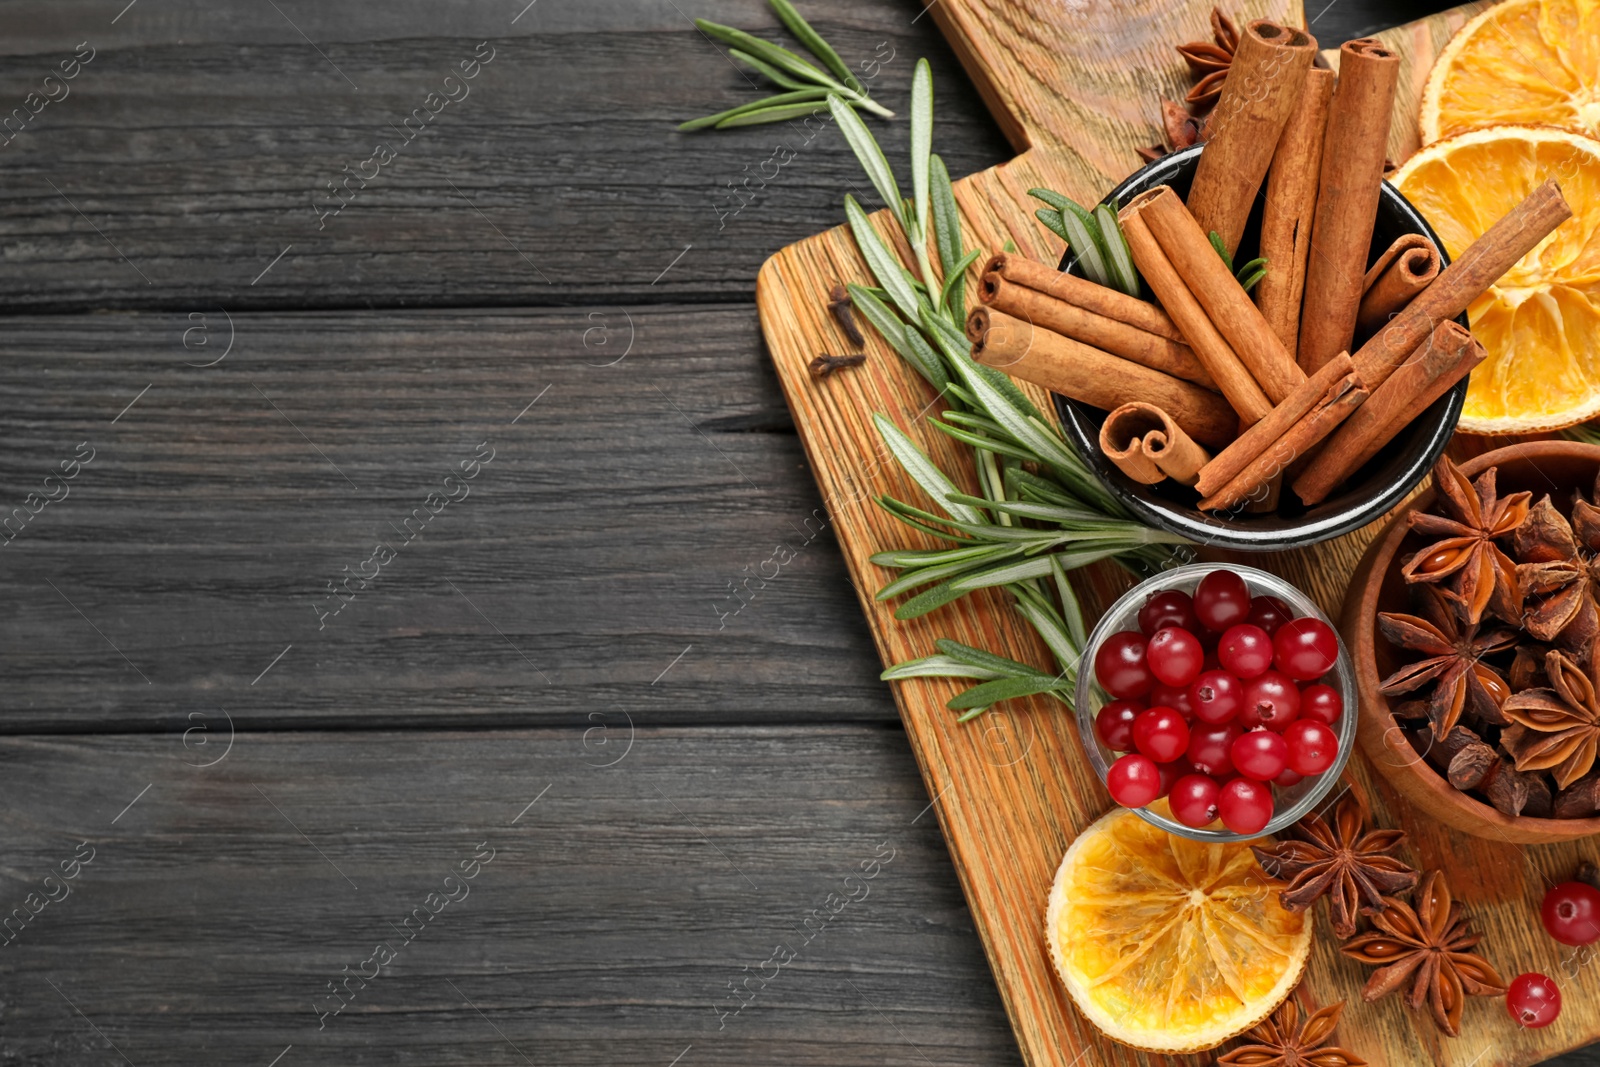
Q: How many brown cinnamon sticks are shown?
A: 11